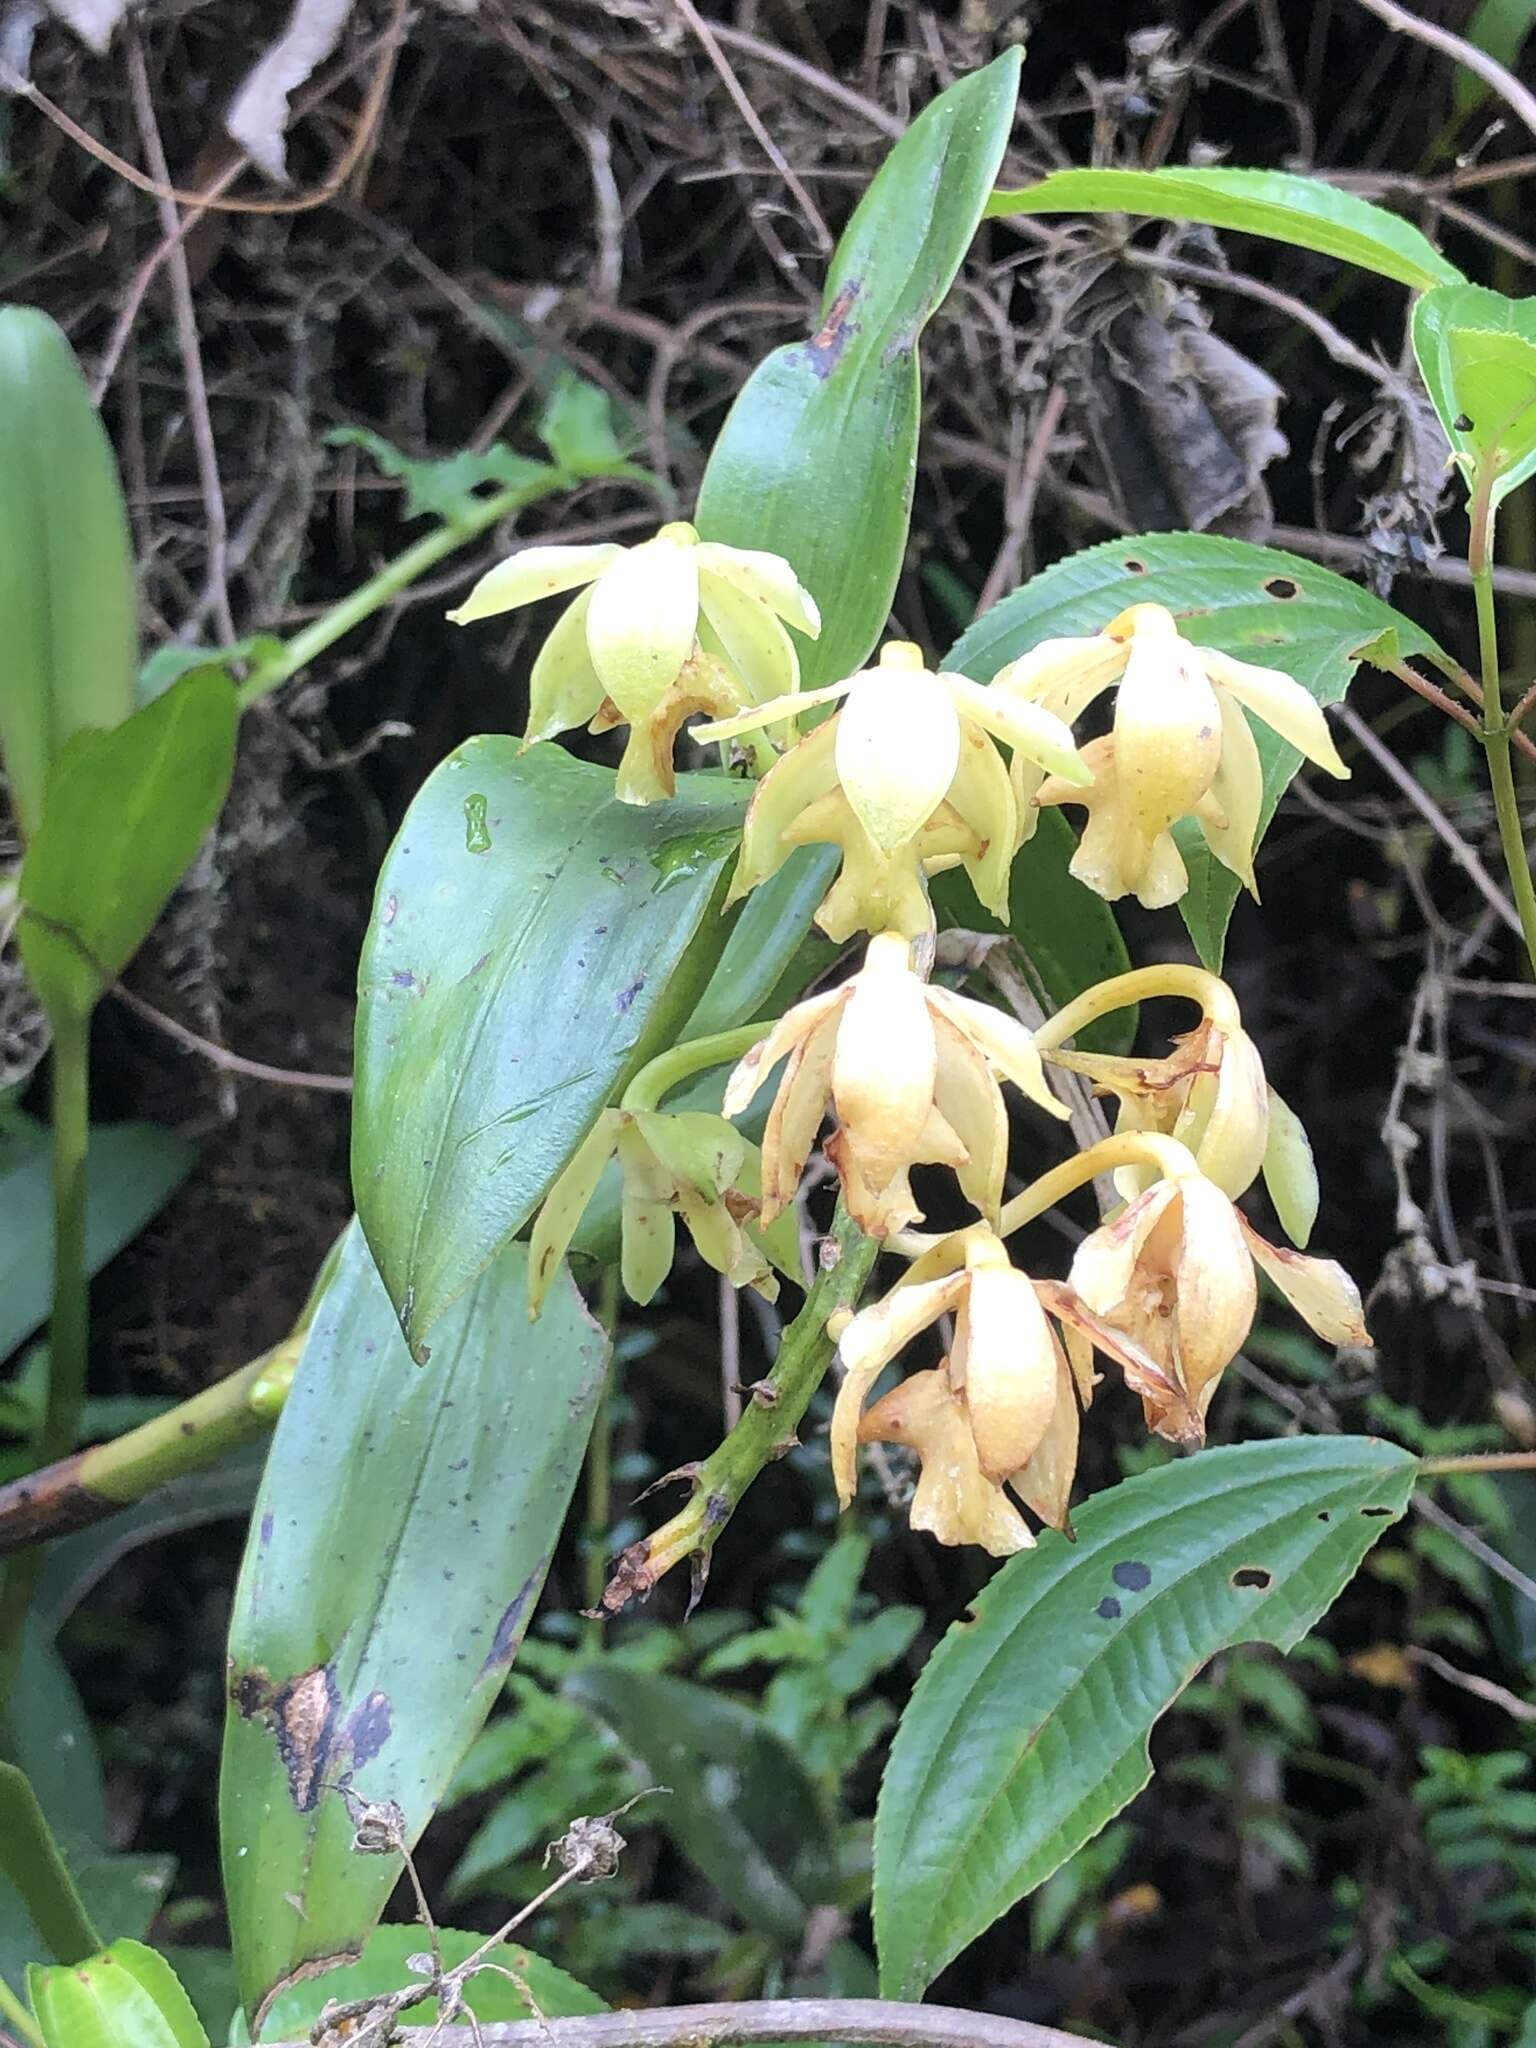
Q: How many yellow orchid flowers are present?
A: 8